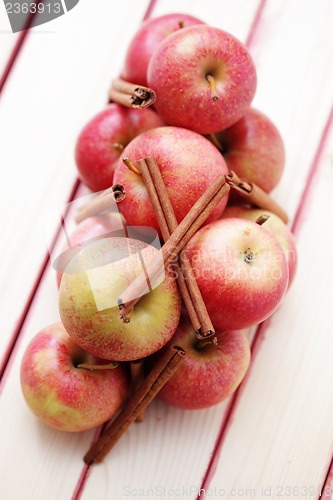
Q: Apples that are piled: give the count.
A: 11